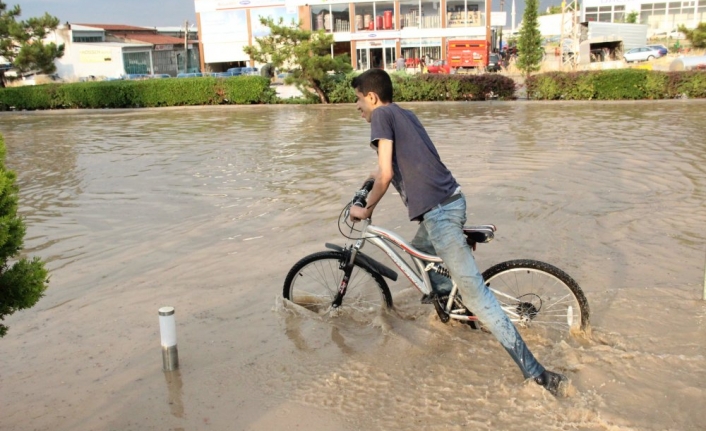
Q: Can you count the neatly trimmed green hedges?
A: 3